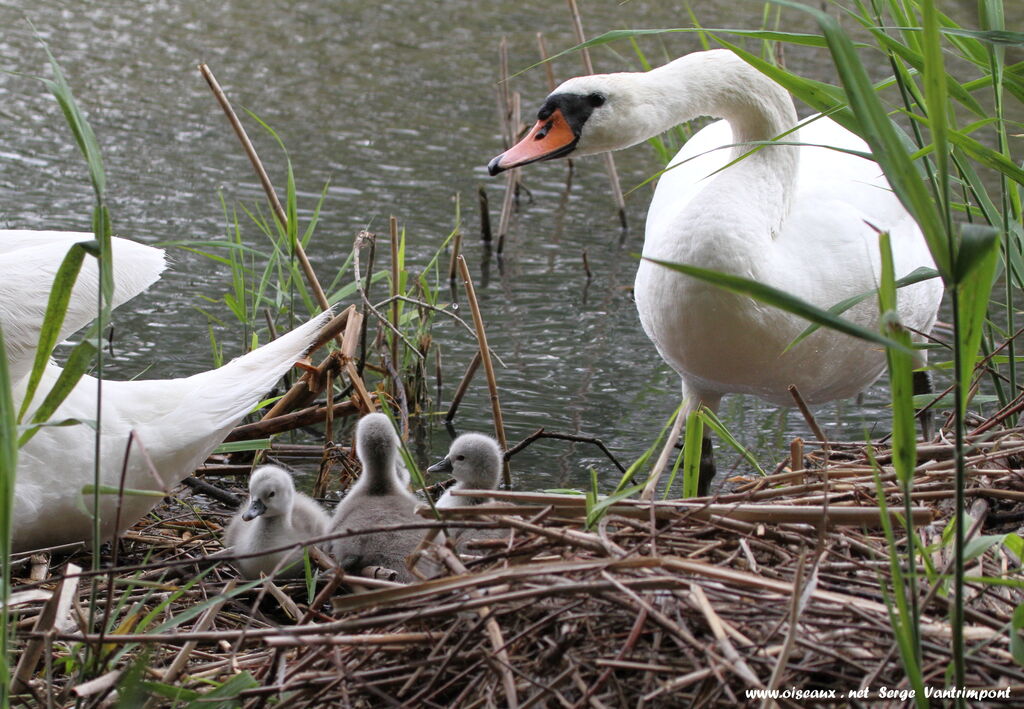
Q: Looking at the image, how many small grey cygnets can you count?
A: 3